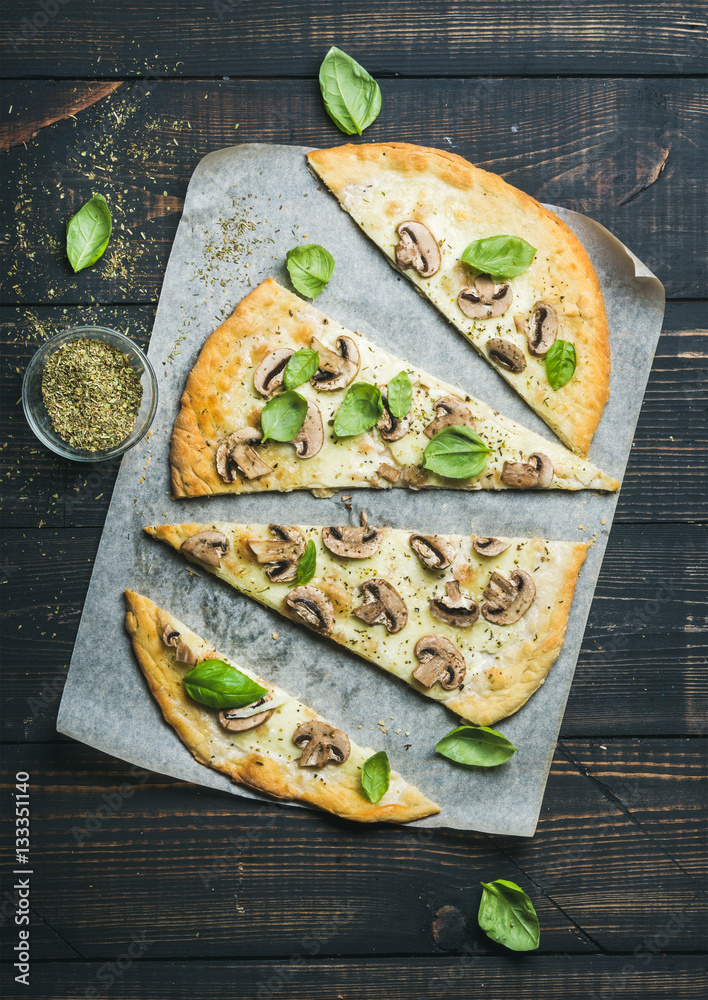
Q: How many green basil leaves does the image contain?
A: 15